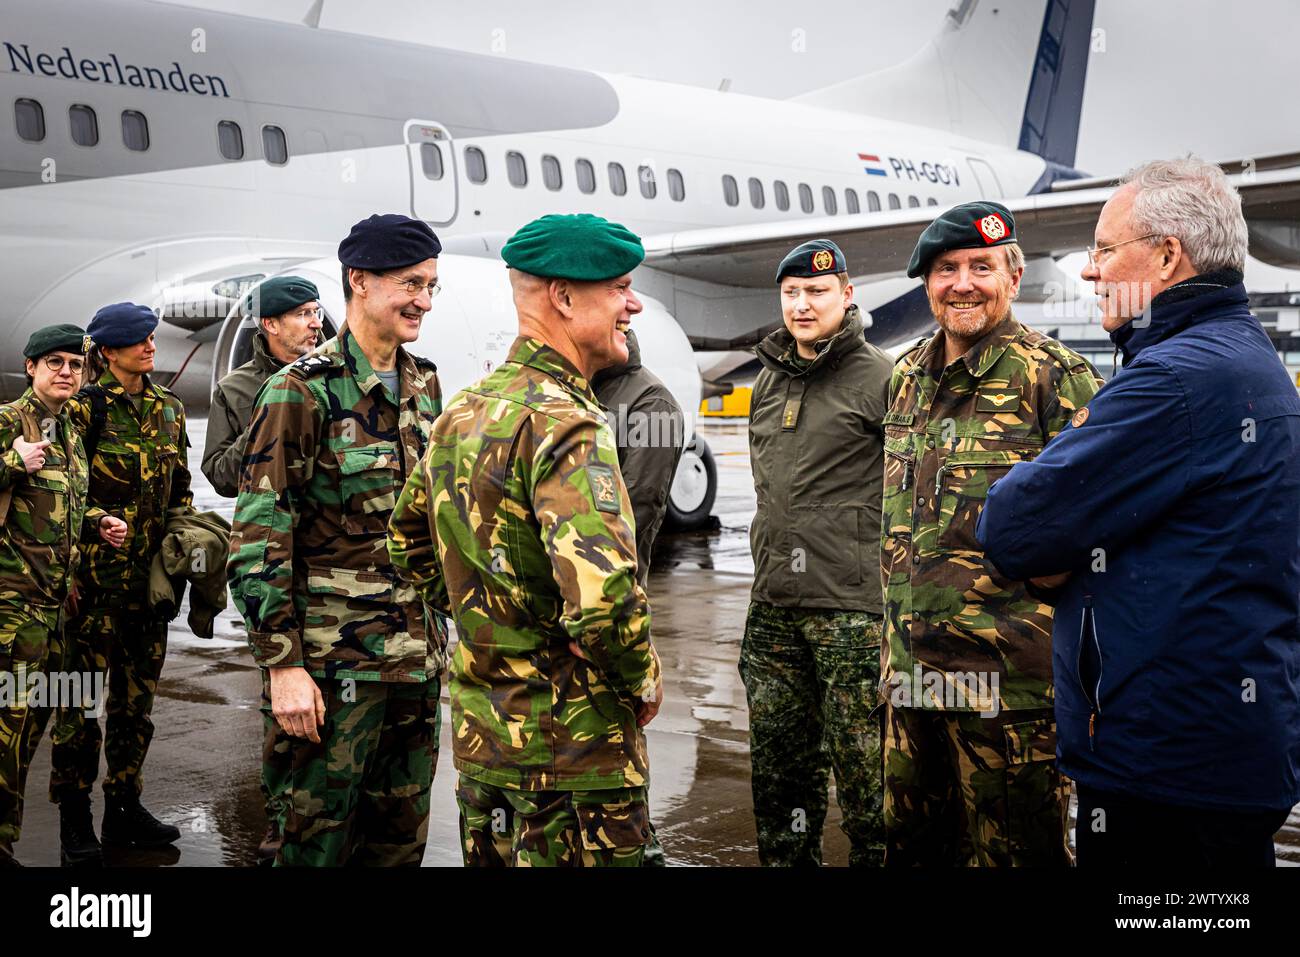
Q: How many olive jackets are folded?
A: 1